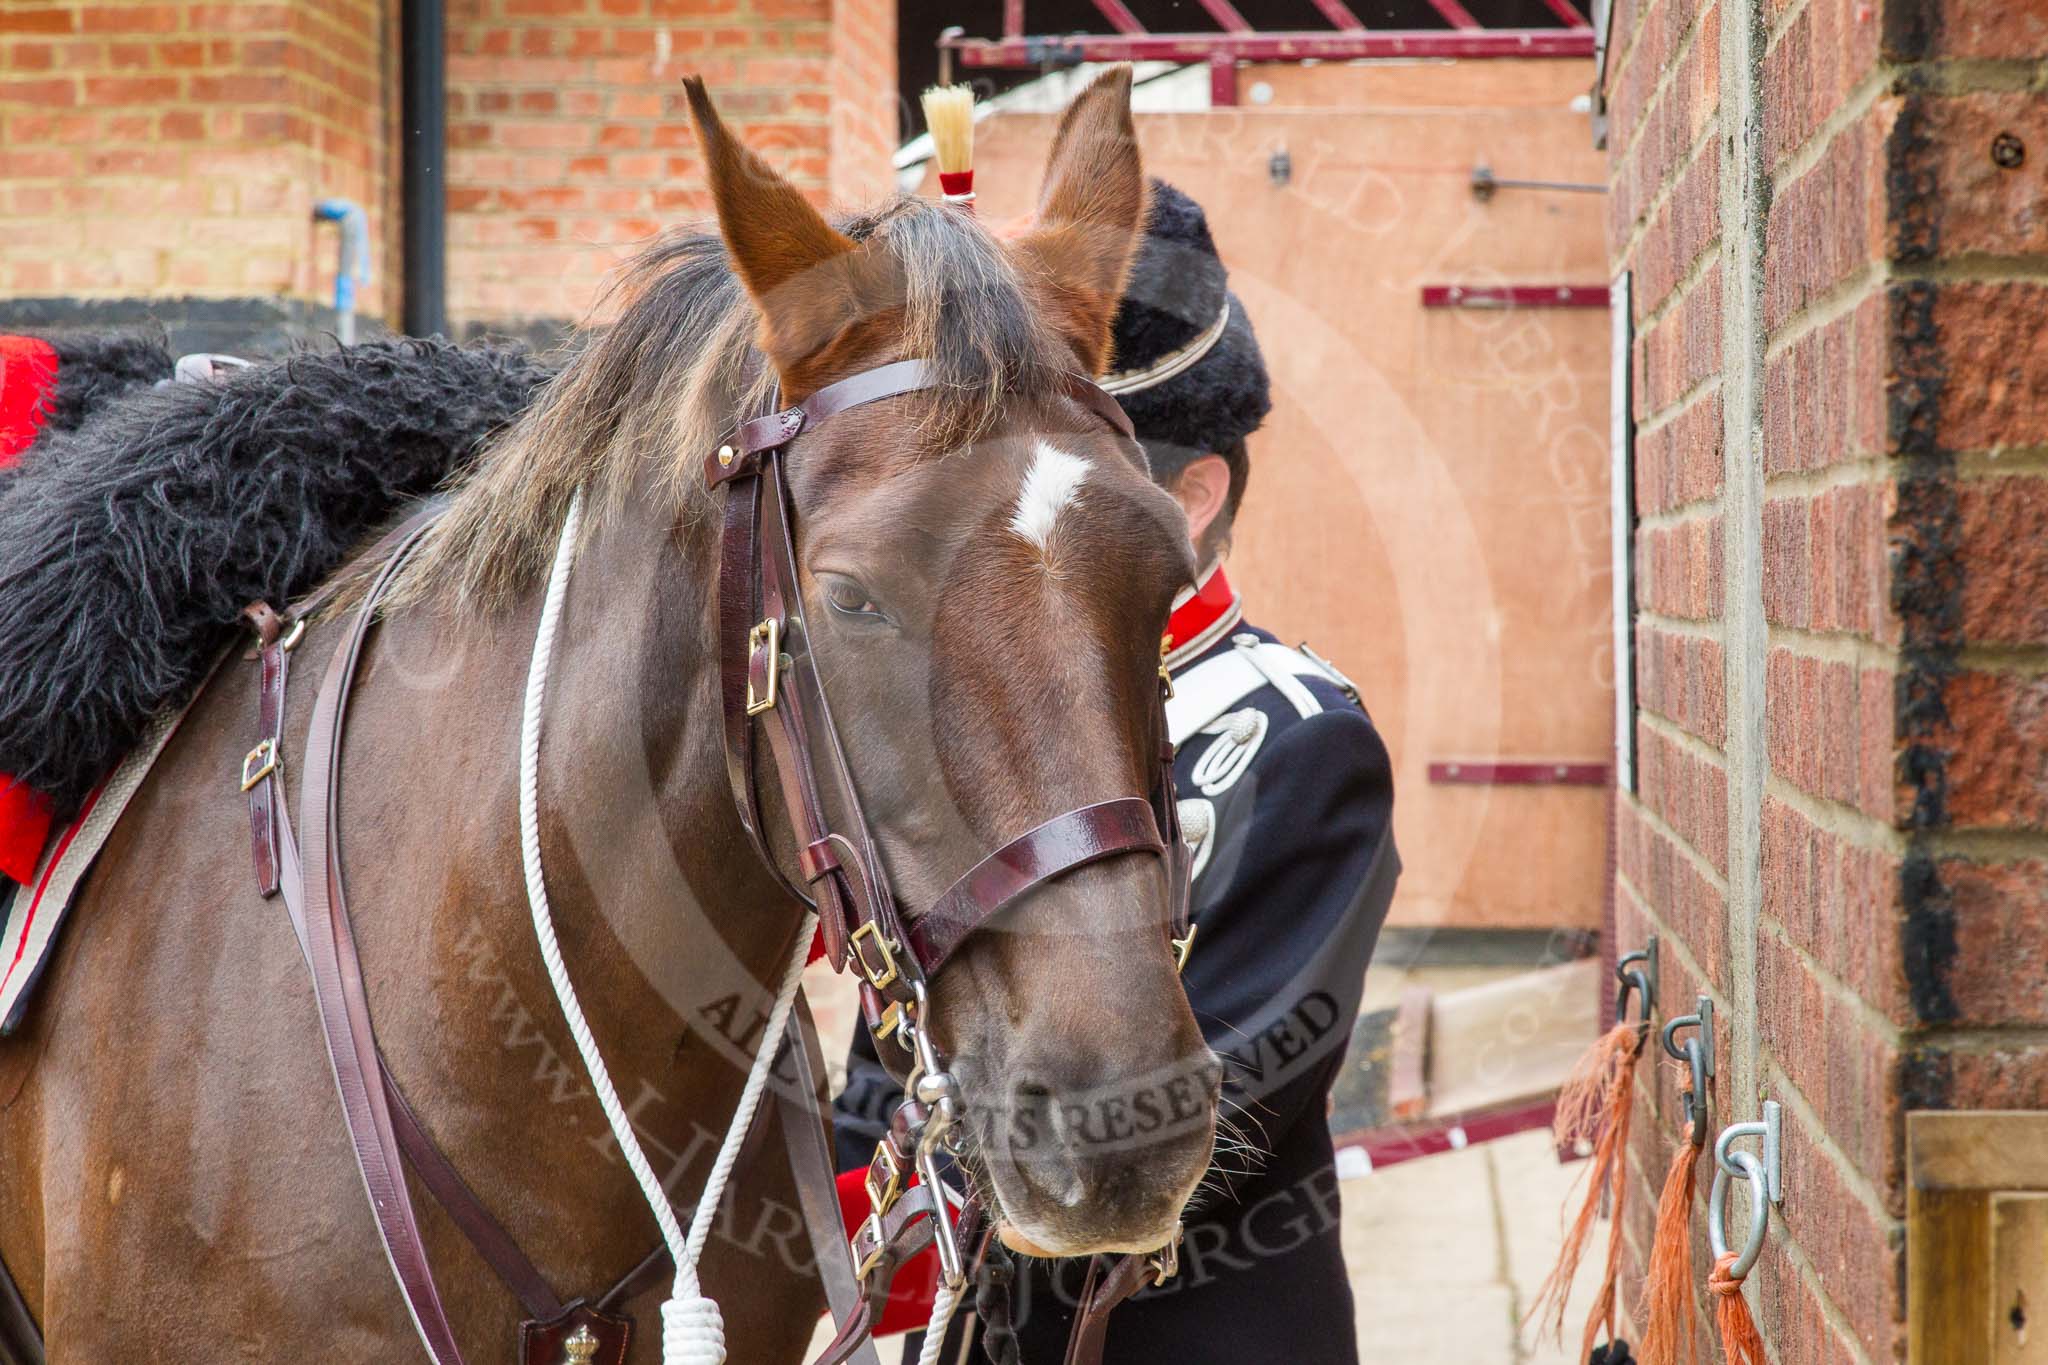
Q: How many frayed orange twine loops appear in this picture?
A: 3